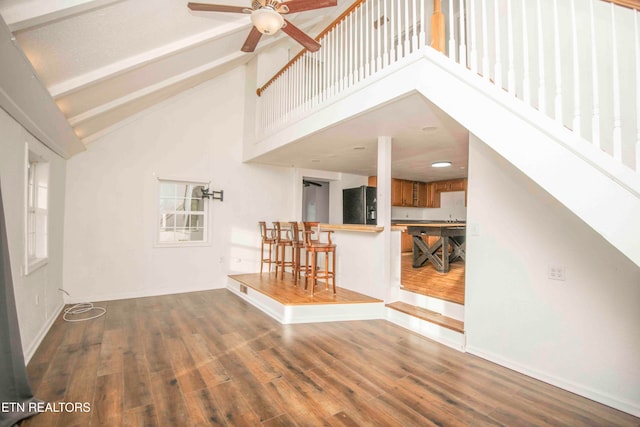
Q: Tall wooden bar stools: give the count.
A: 4